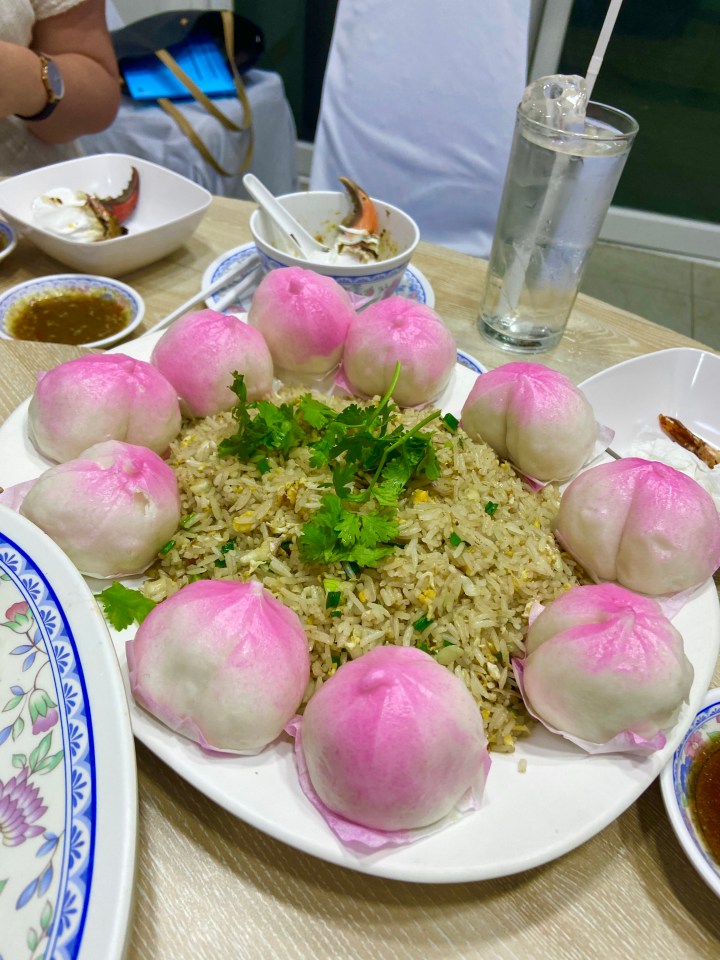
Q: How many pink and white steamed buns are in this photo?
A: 10